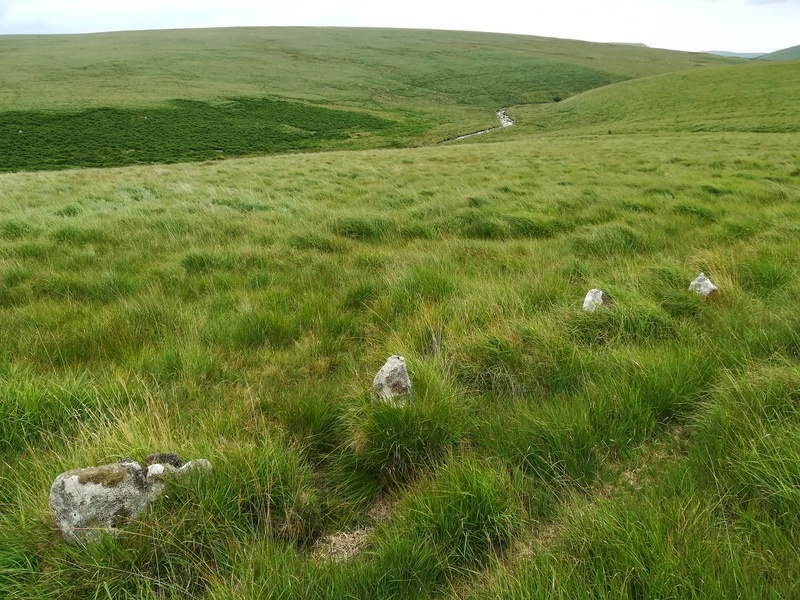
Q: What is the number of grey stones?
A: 4